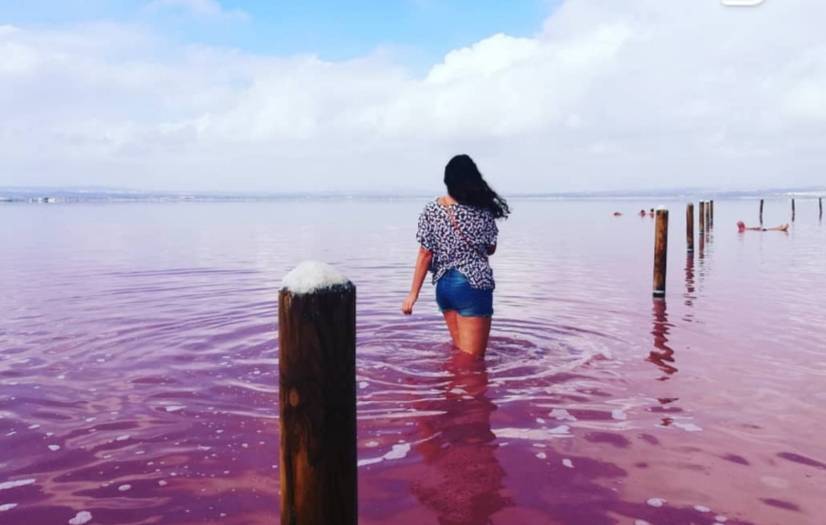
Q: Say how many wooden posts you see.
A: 9